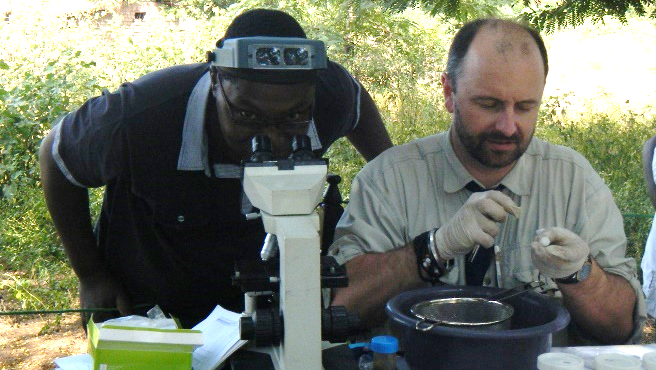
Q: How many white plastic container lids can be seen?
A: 3